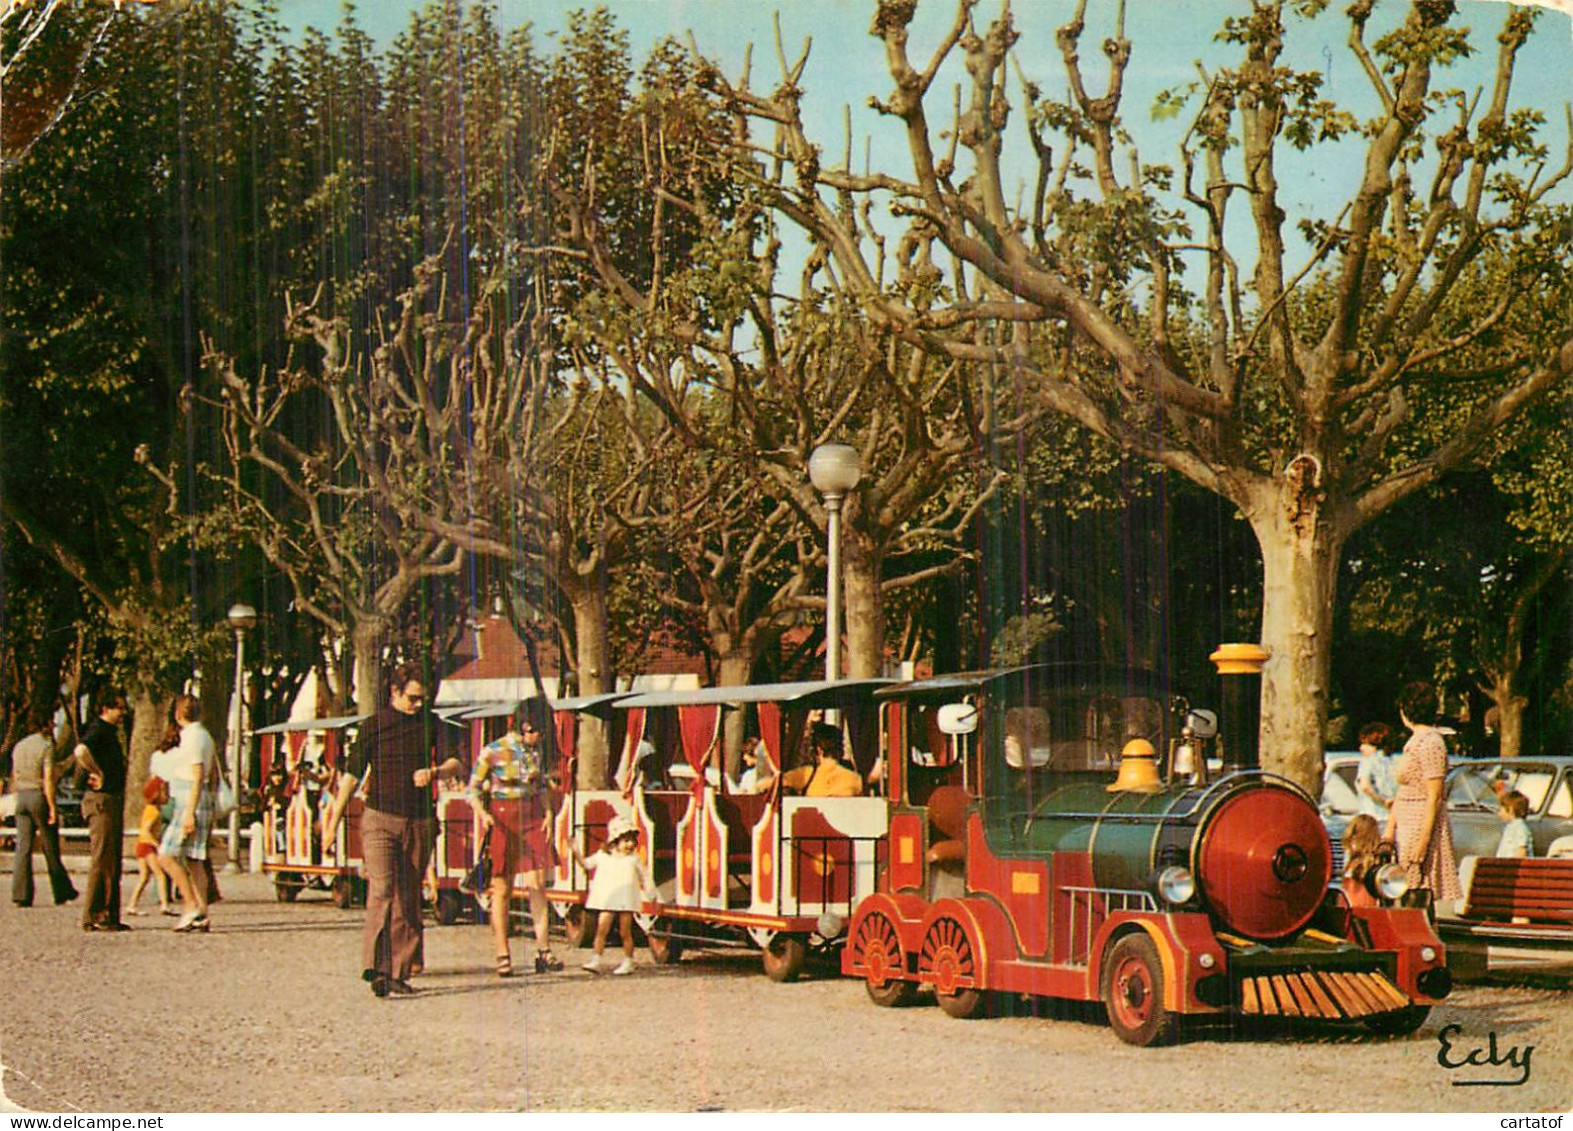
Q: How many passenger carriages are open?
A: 4